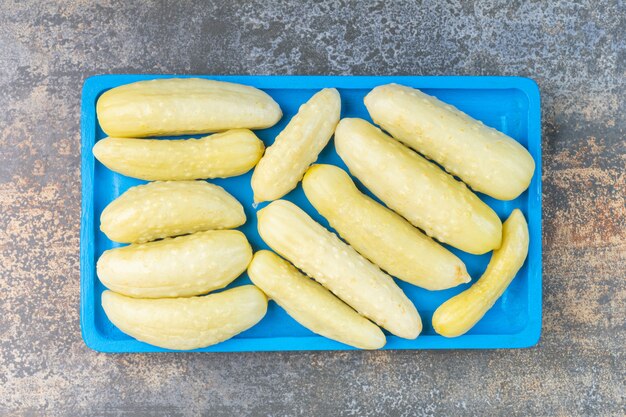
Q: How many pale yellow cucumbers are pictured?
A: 12